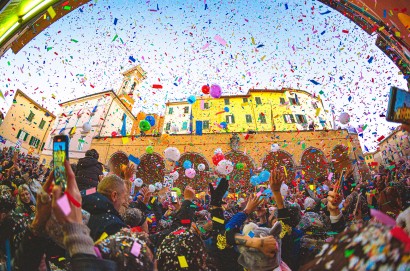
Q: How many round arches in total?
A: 7